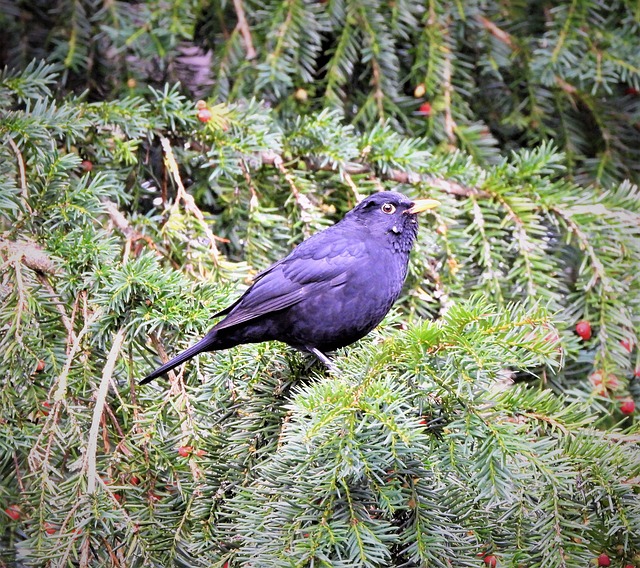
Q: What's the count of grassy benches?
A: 0